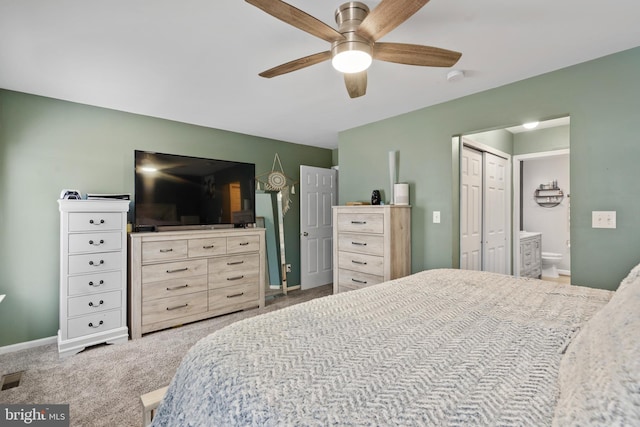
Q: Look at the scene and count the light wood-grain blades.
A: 5